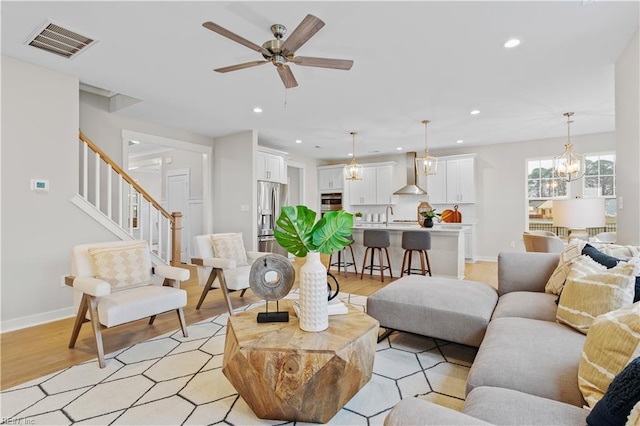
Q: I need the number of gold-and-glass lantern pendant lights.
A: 3